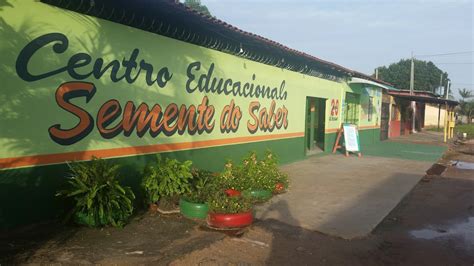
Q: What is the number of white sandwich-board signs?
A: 1